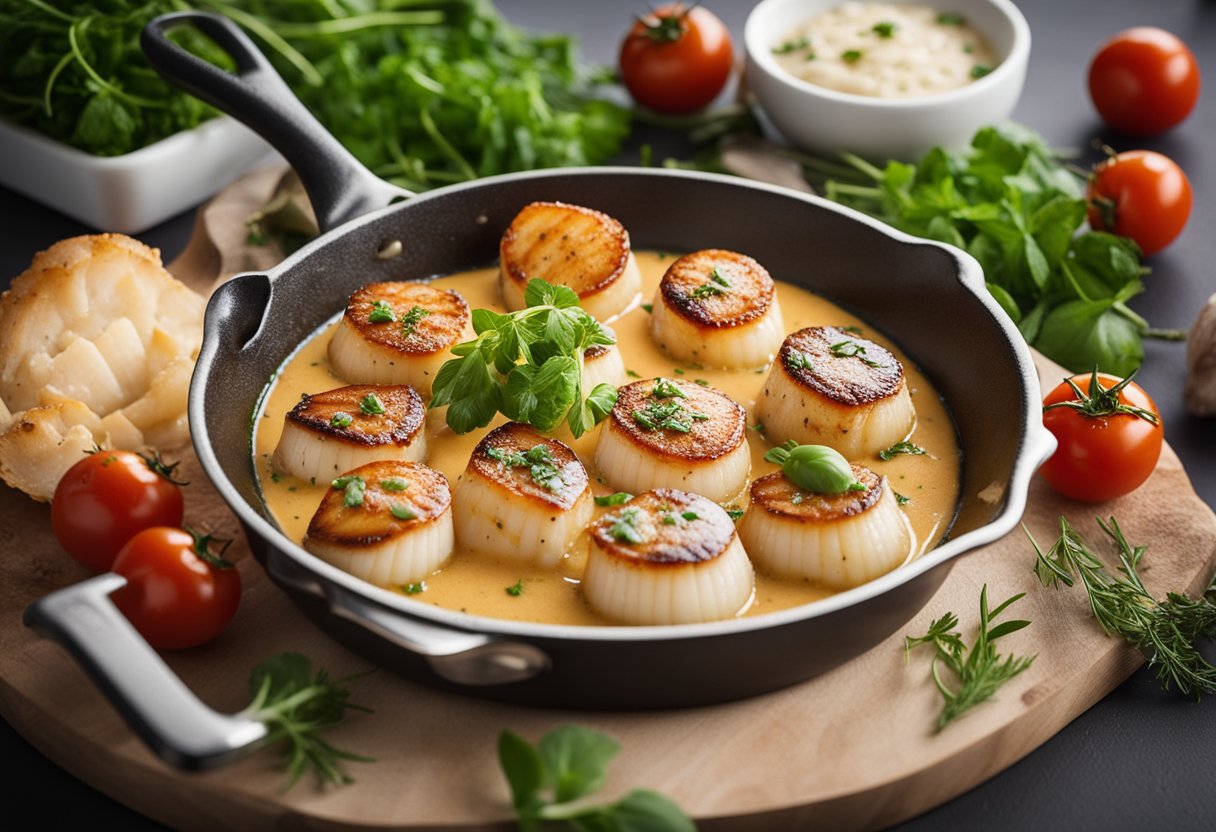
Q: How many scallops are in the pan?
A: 11